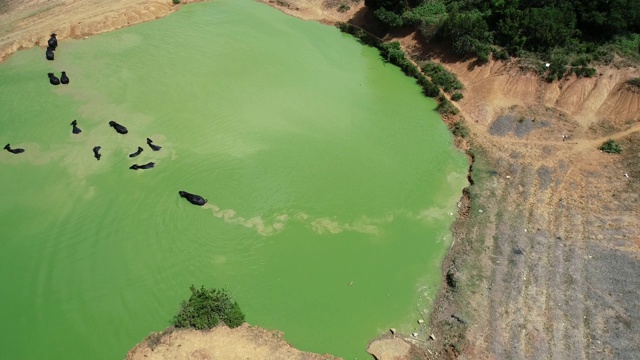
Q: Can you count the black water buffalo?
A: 12